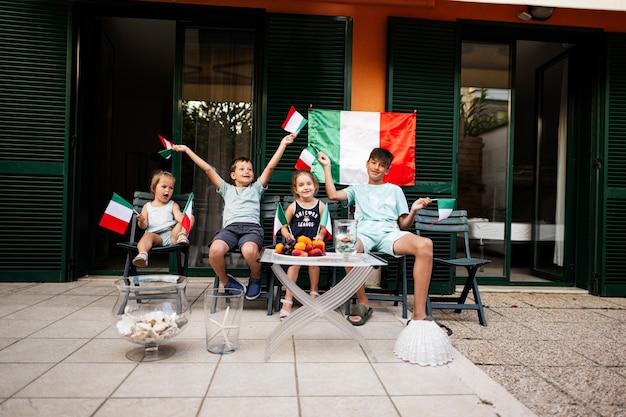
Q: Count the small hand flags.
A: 8